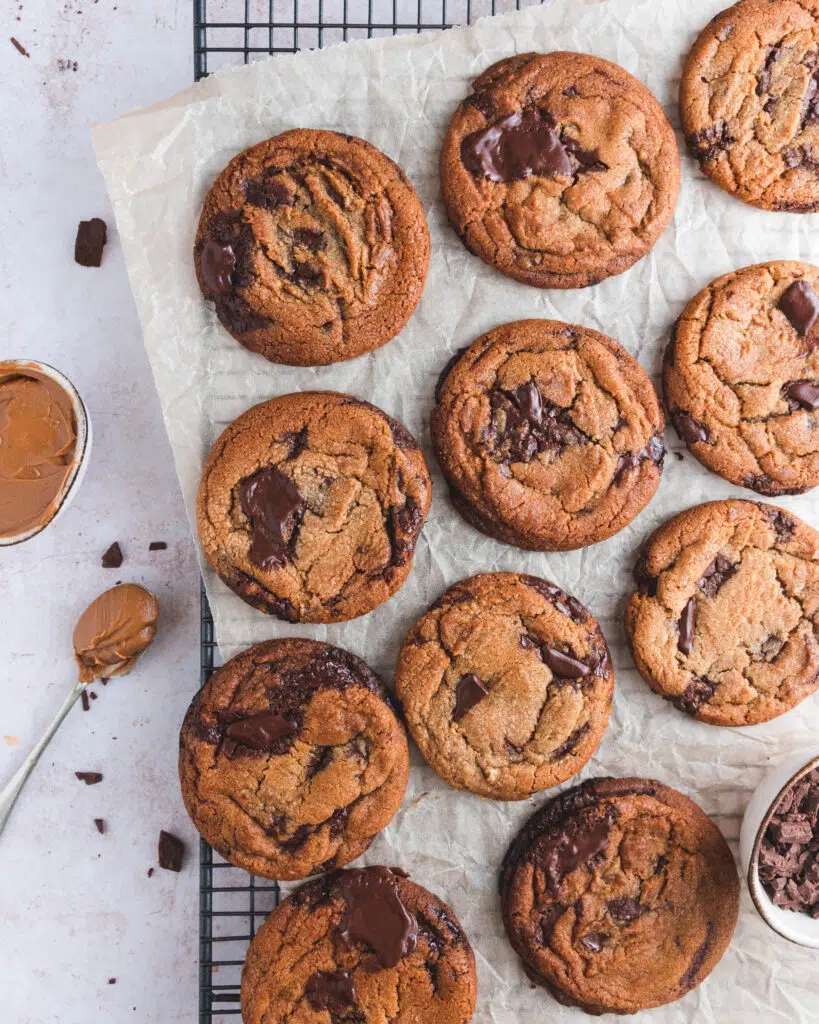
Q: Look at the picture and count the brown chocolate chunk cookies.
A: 11